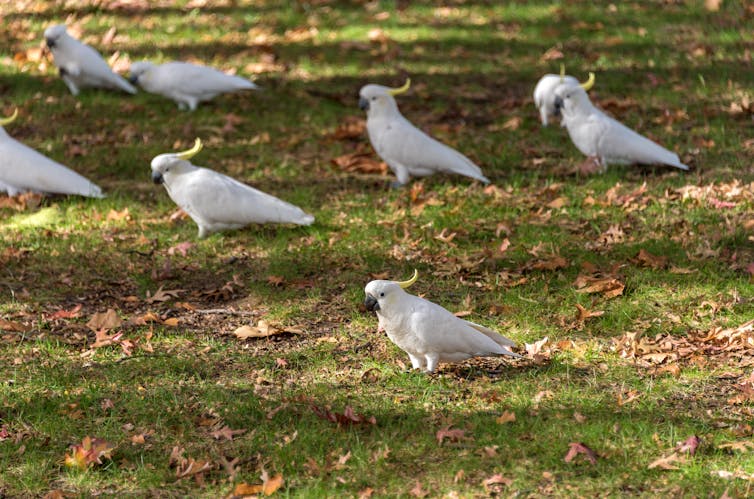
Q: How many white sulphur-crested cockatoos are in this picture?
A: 8